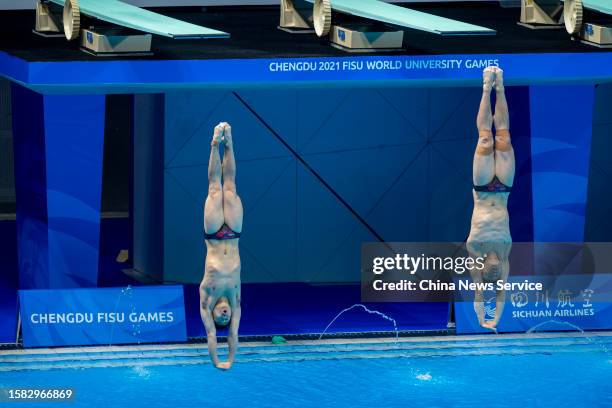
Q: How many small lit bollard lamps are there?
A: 0